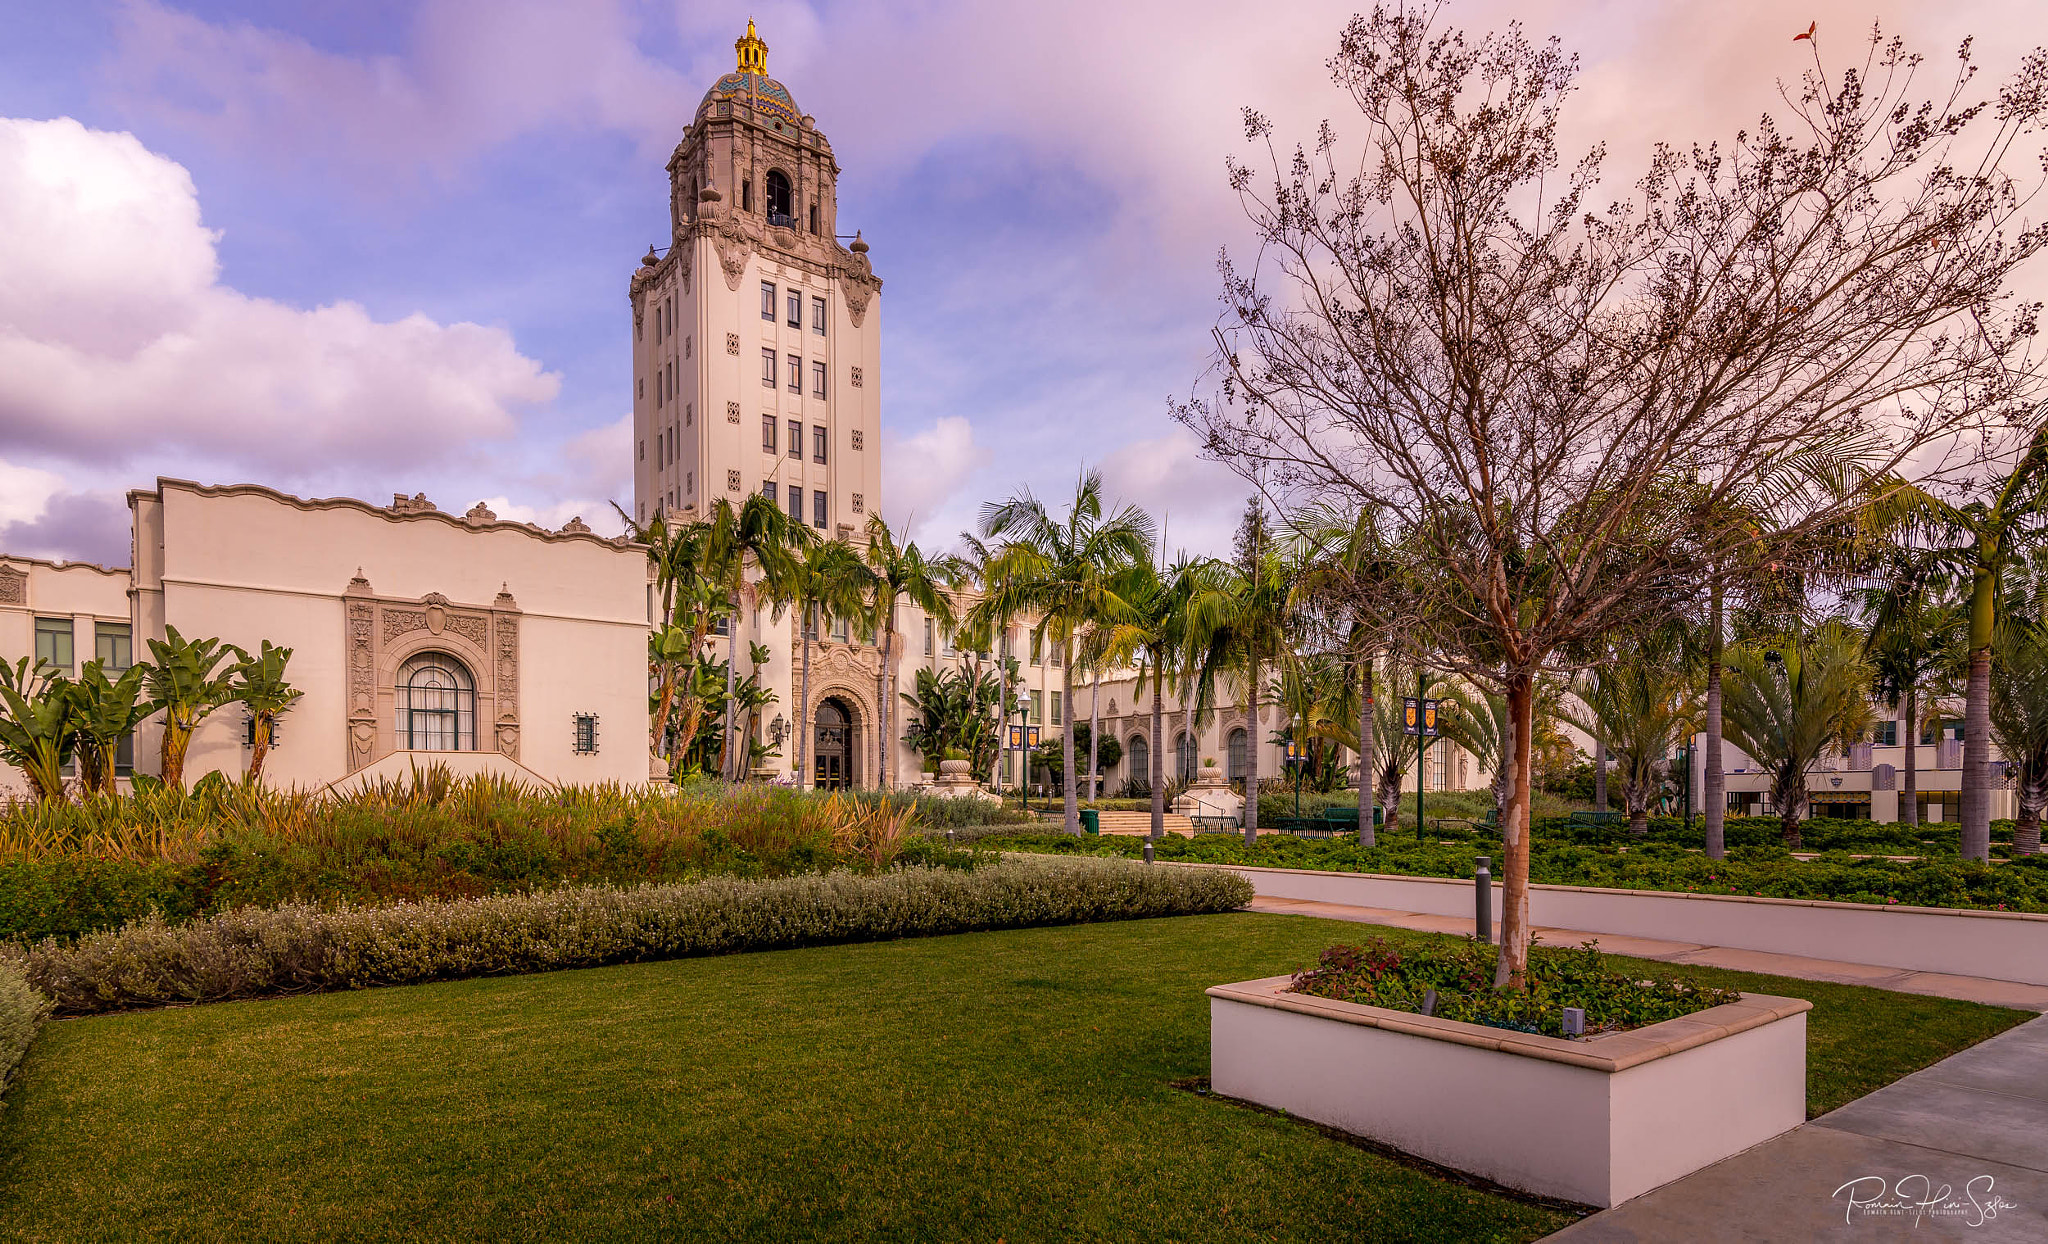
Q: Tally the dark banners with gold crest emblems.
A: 6